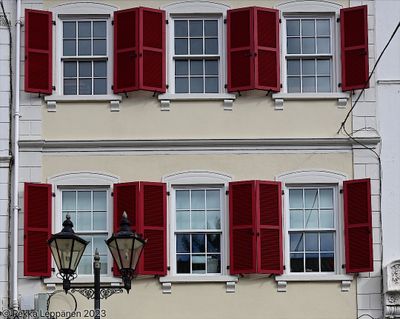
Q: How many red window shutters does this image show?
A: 12